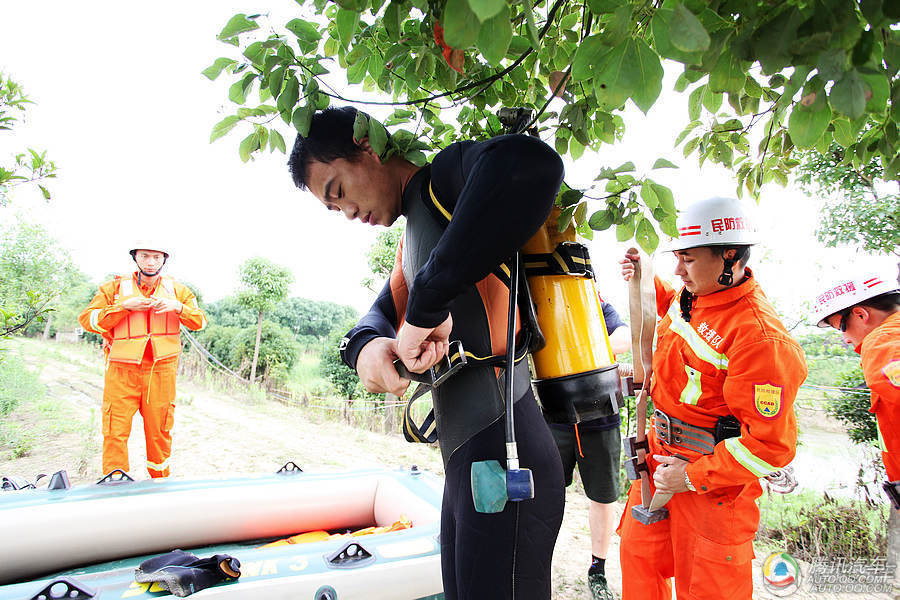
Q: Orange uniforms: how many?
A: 3